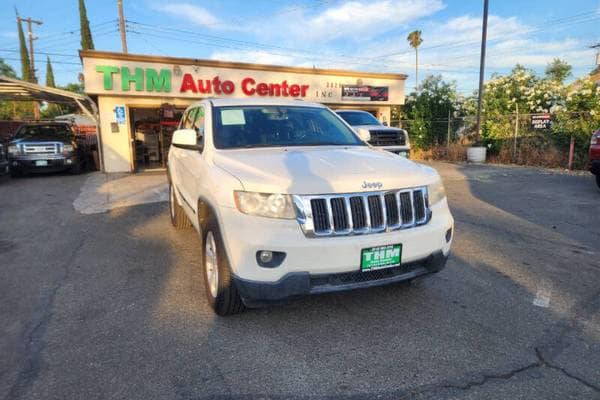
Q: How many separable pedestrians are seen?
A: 0